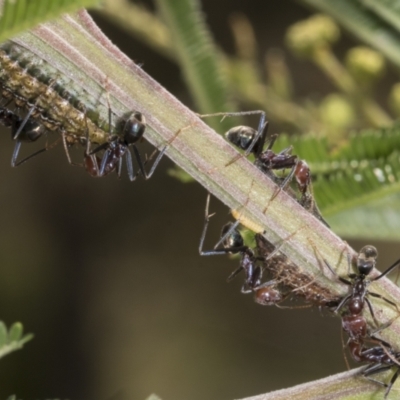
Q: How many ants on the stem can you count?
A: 6